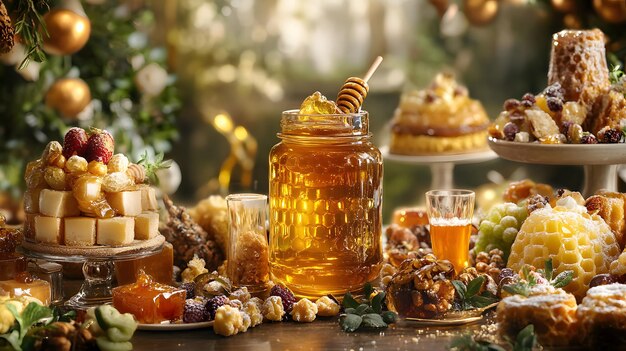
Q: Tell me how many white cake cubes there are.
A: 7